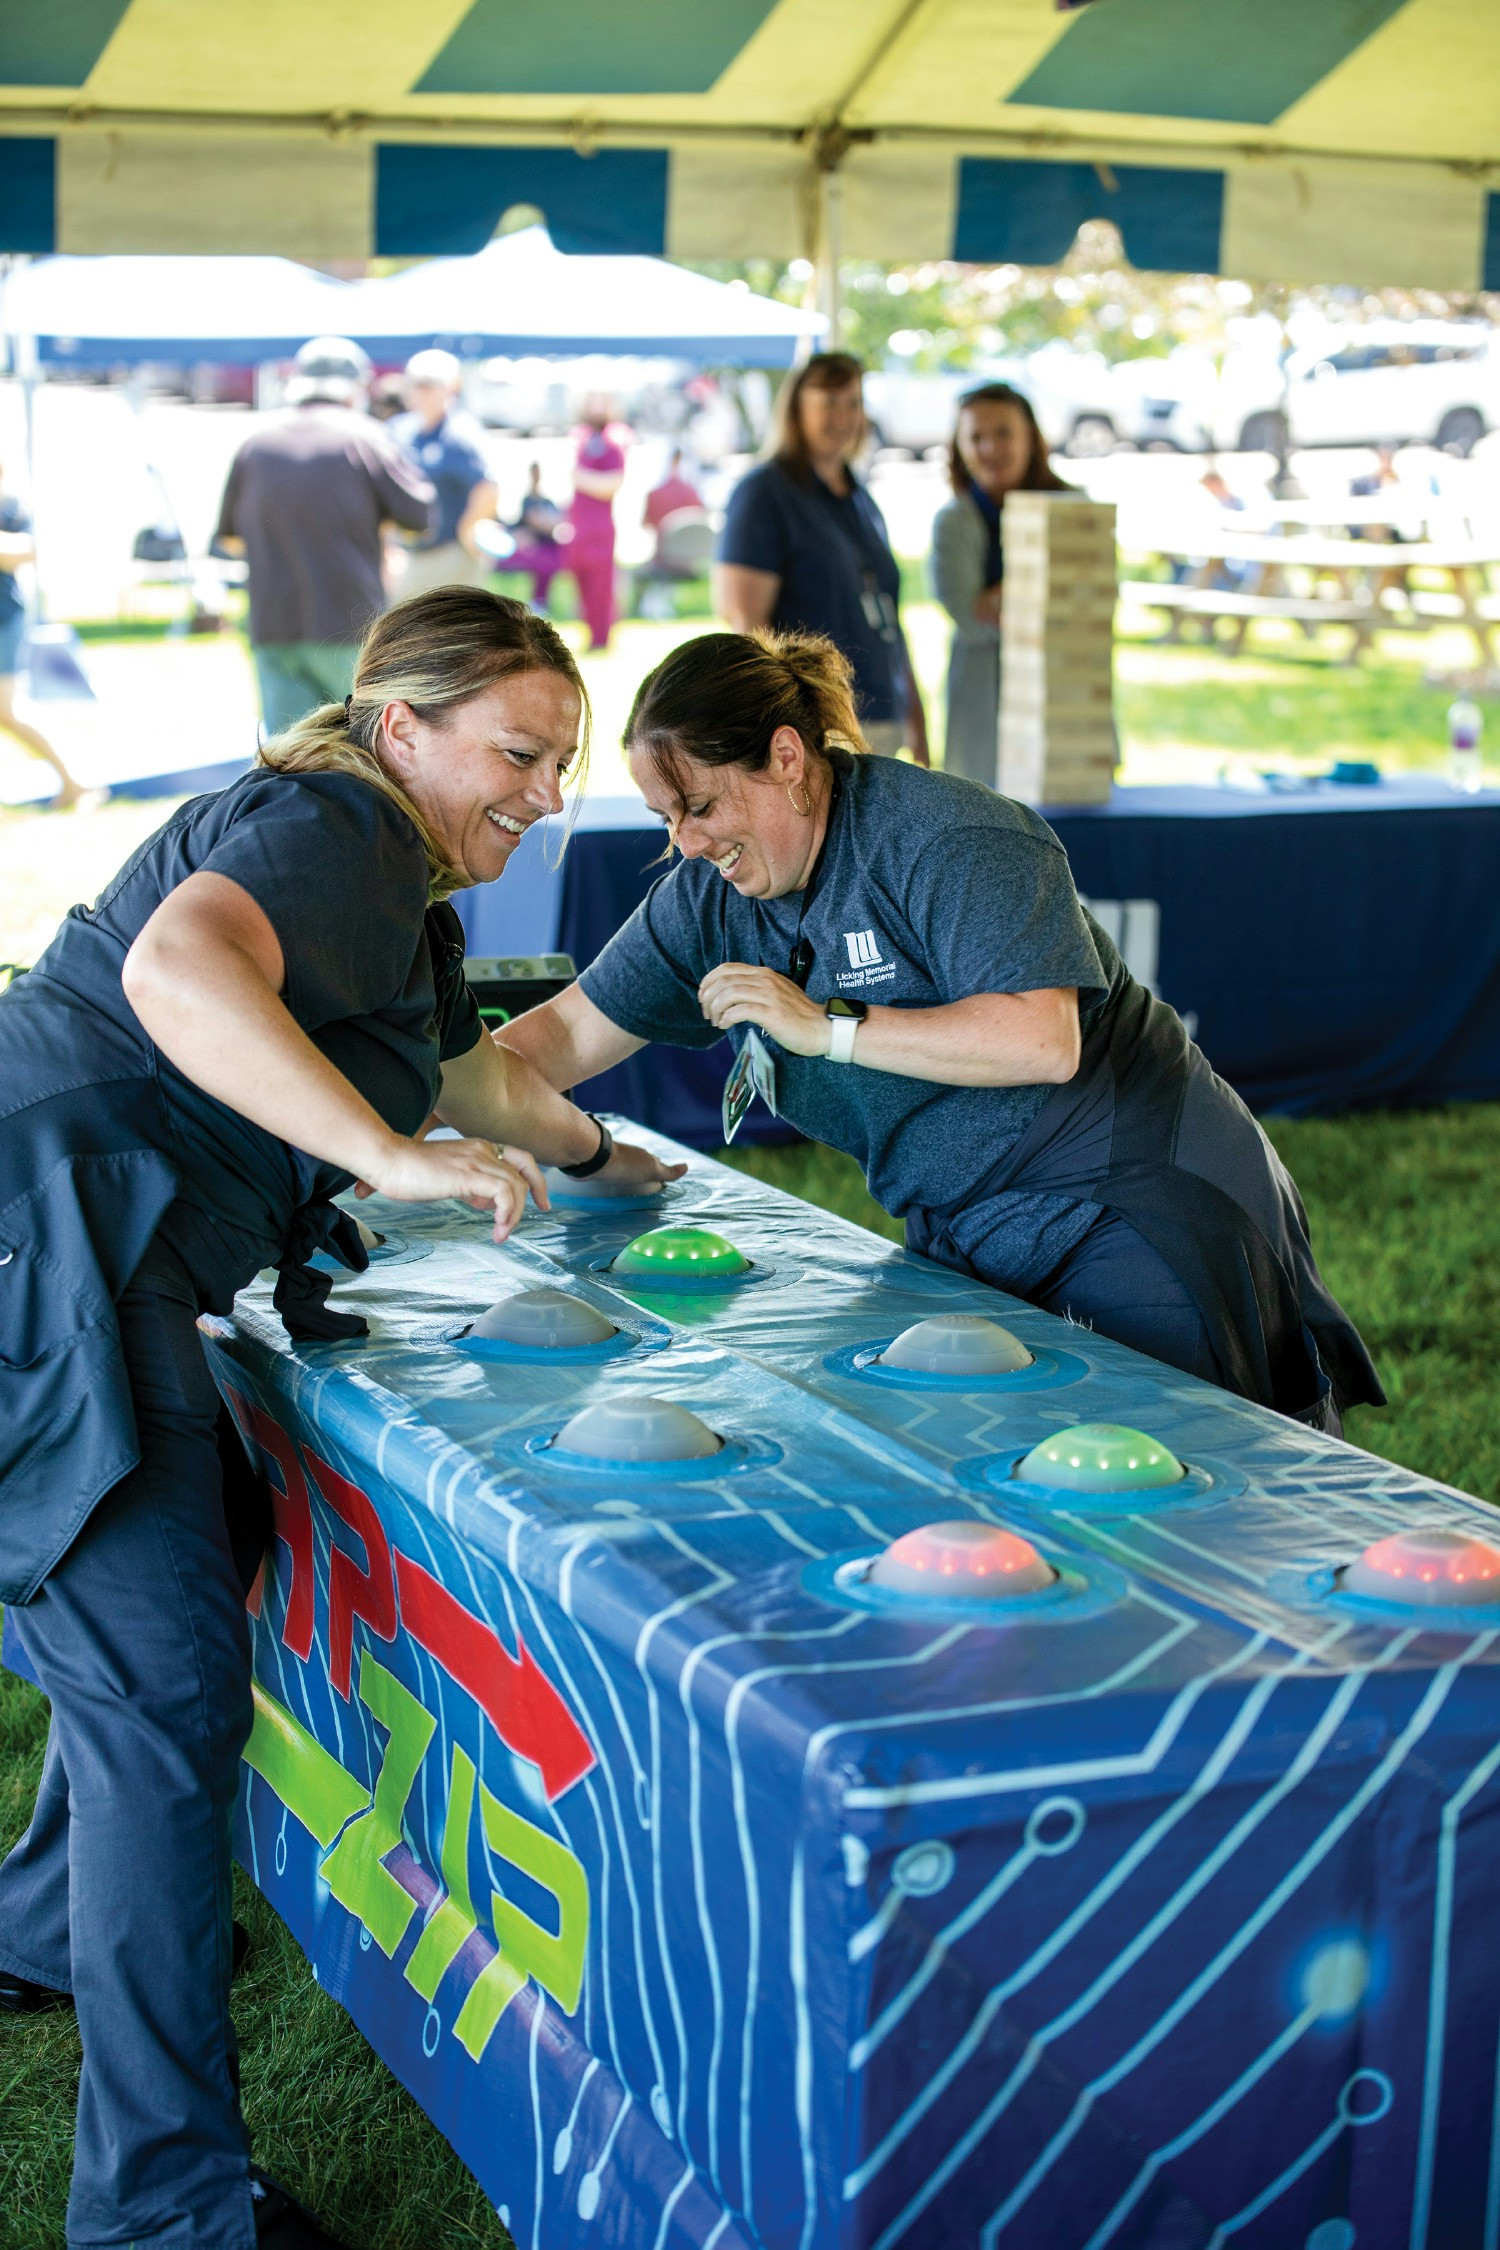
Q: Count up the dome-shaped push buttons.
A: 9